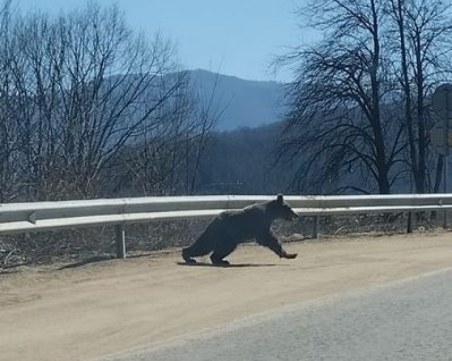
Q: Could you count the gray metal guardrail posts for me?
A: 3